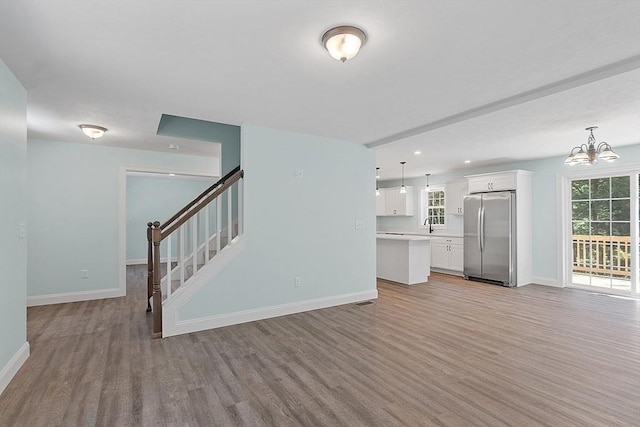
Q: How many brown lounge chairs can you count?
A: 0